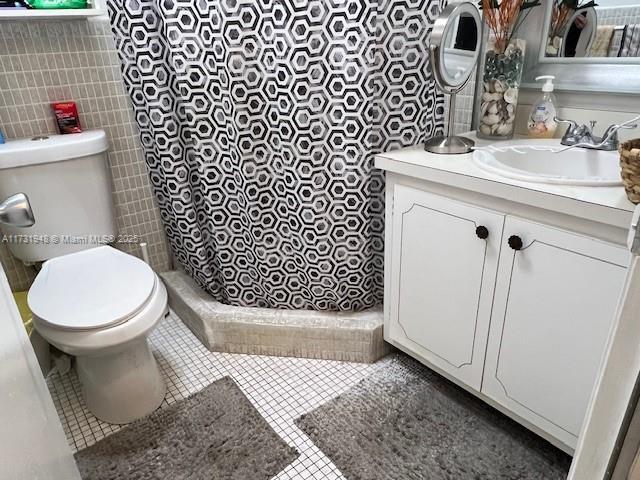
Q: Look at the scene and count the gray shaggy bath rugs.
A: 2